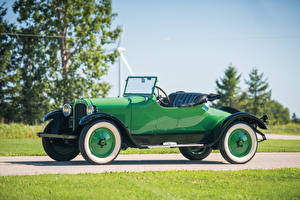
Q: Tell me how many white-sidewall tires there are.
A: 2